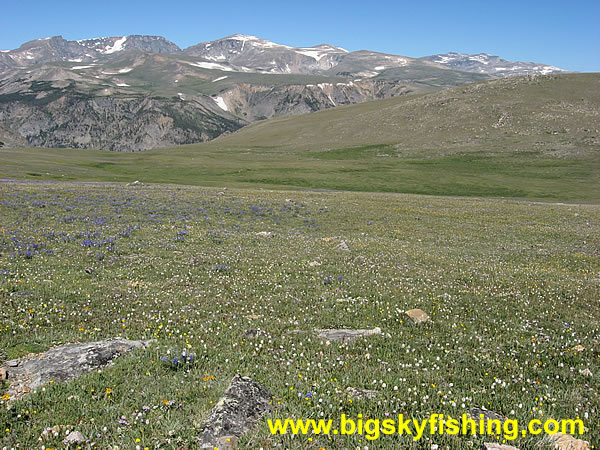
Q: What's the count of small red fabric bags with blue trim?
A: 0